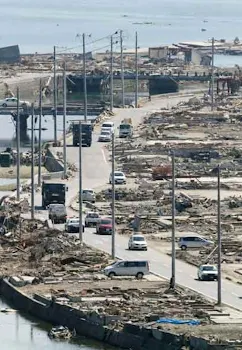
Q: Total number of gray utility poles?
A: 14